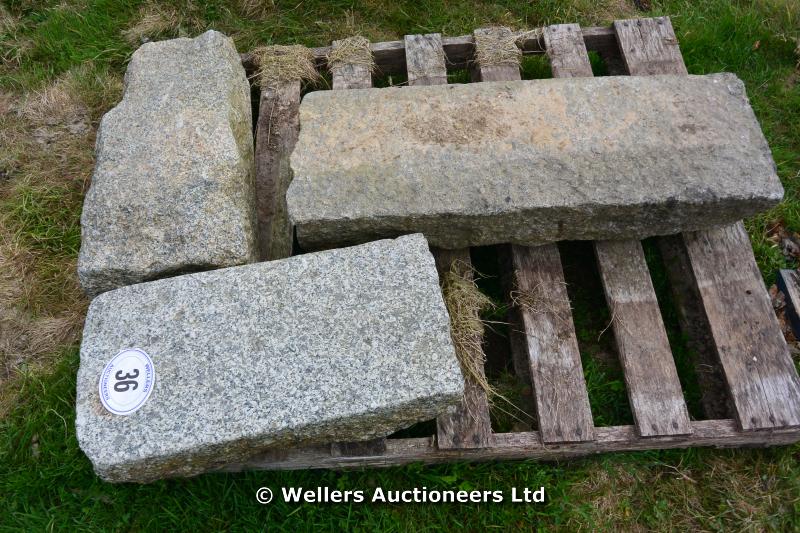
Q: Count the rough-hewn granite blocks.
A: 3